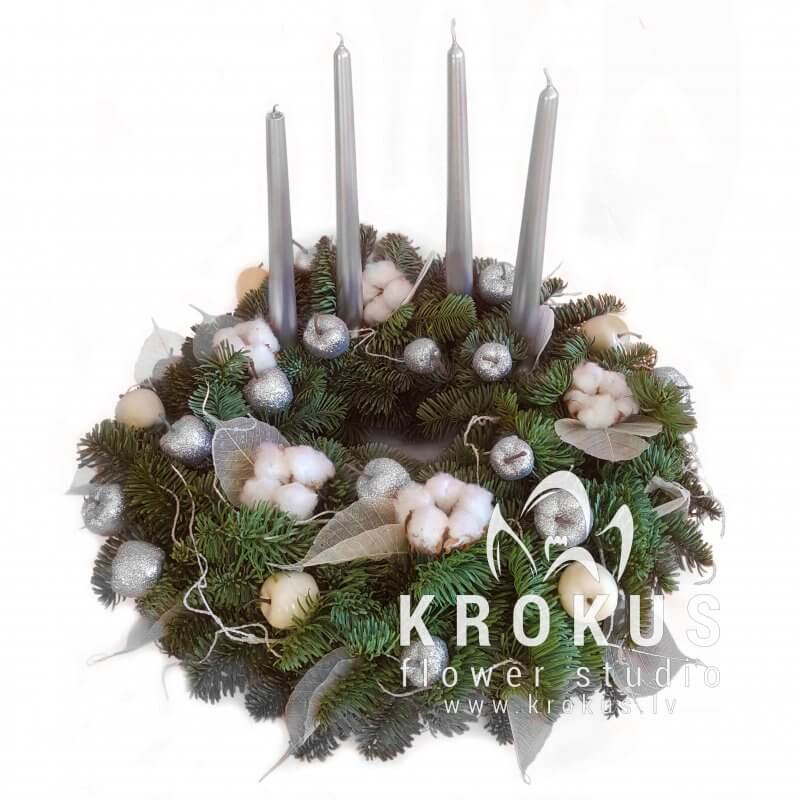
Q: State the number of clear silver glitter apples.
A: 12